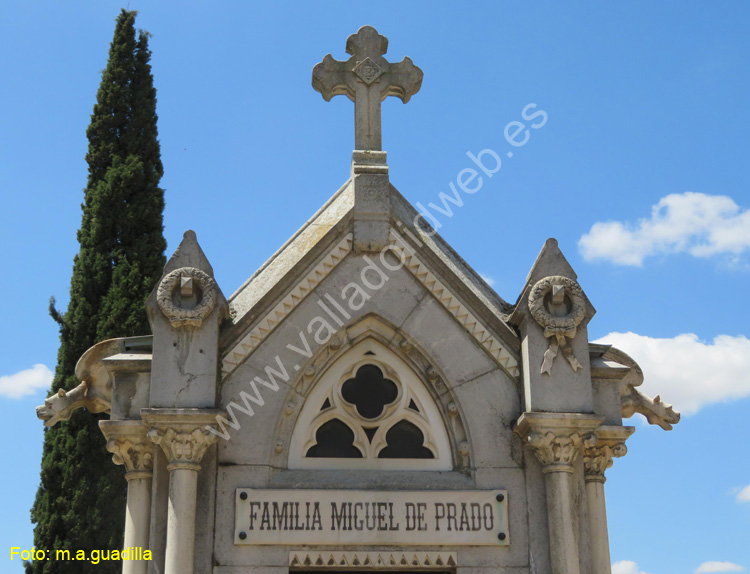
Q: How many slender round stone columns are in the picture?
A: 4